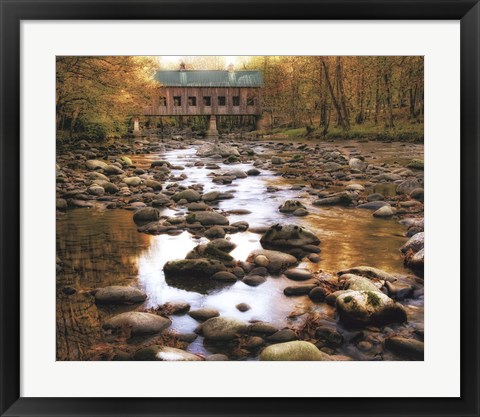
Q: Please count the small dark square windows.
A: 7